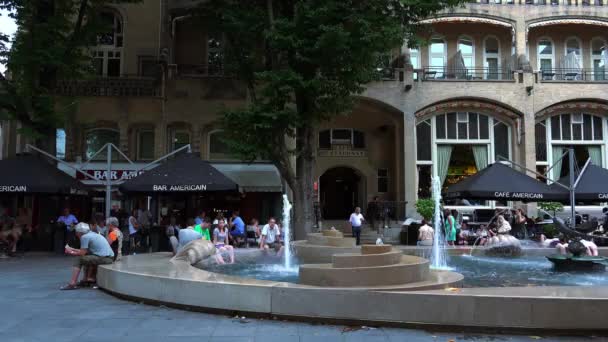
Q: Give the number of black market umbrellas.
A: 4